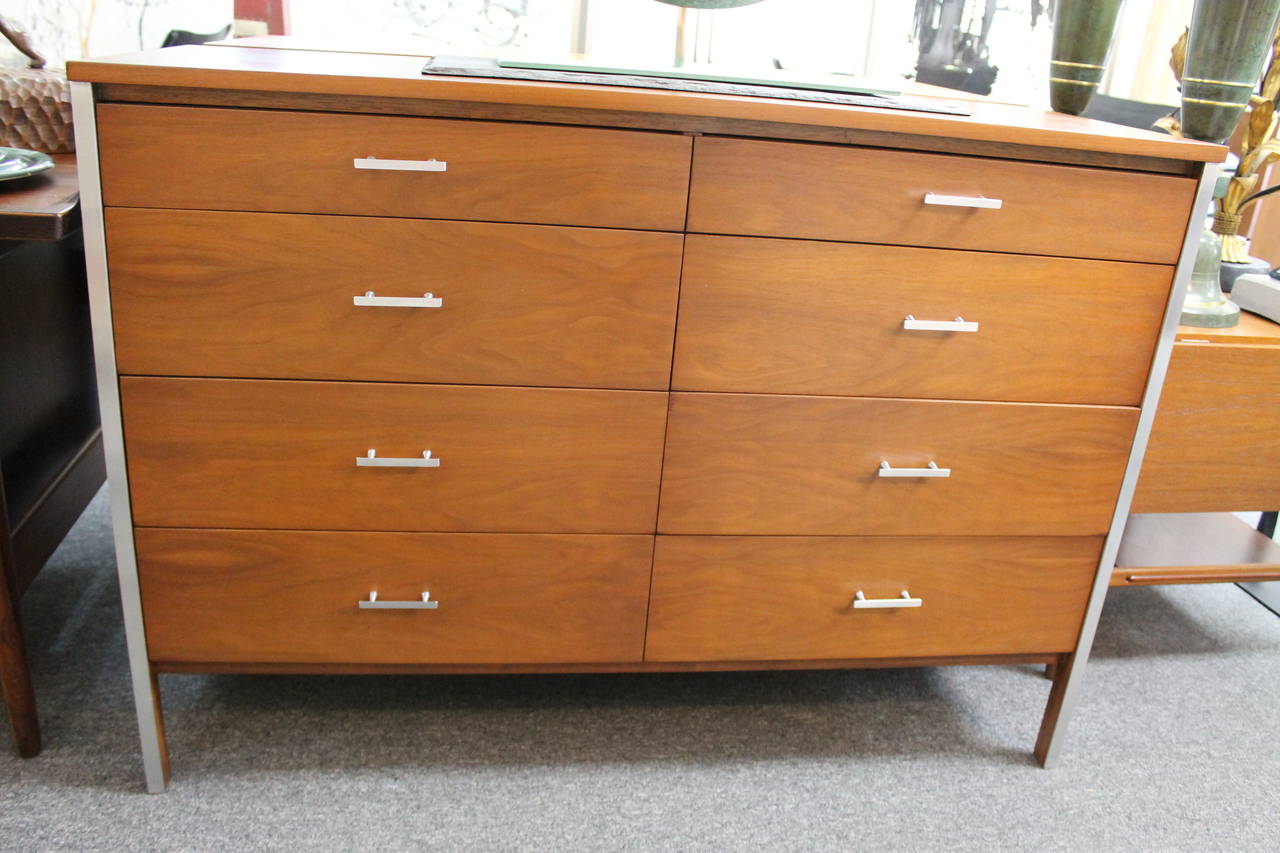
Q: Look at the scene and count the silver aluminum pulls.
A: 8